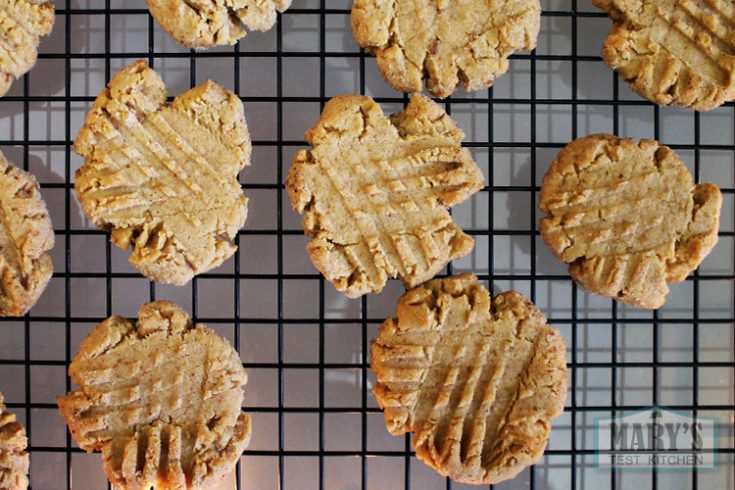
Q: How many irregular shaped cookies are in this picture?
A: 11